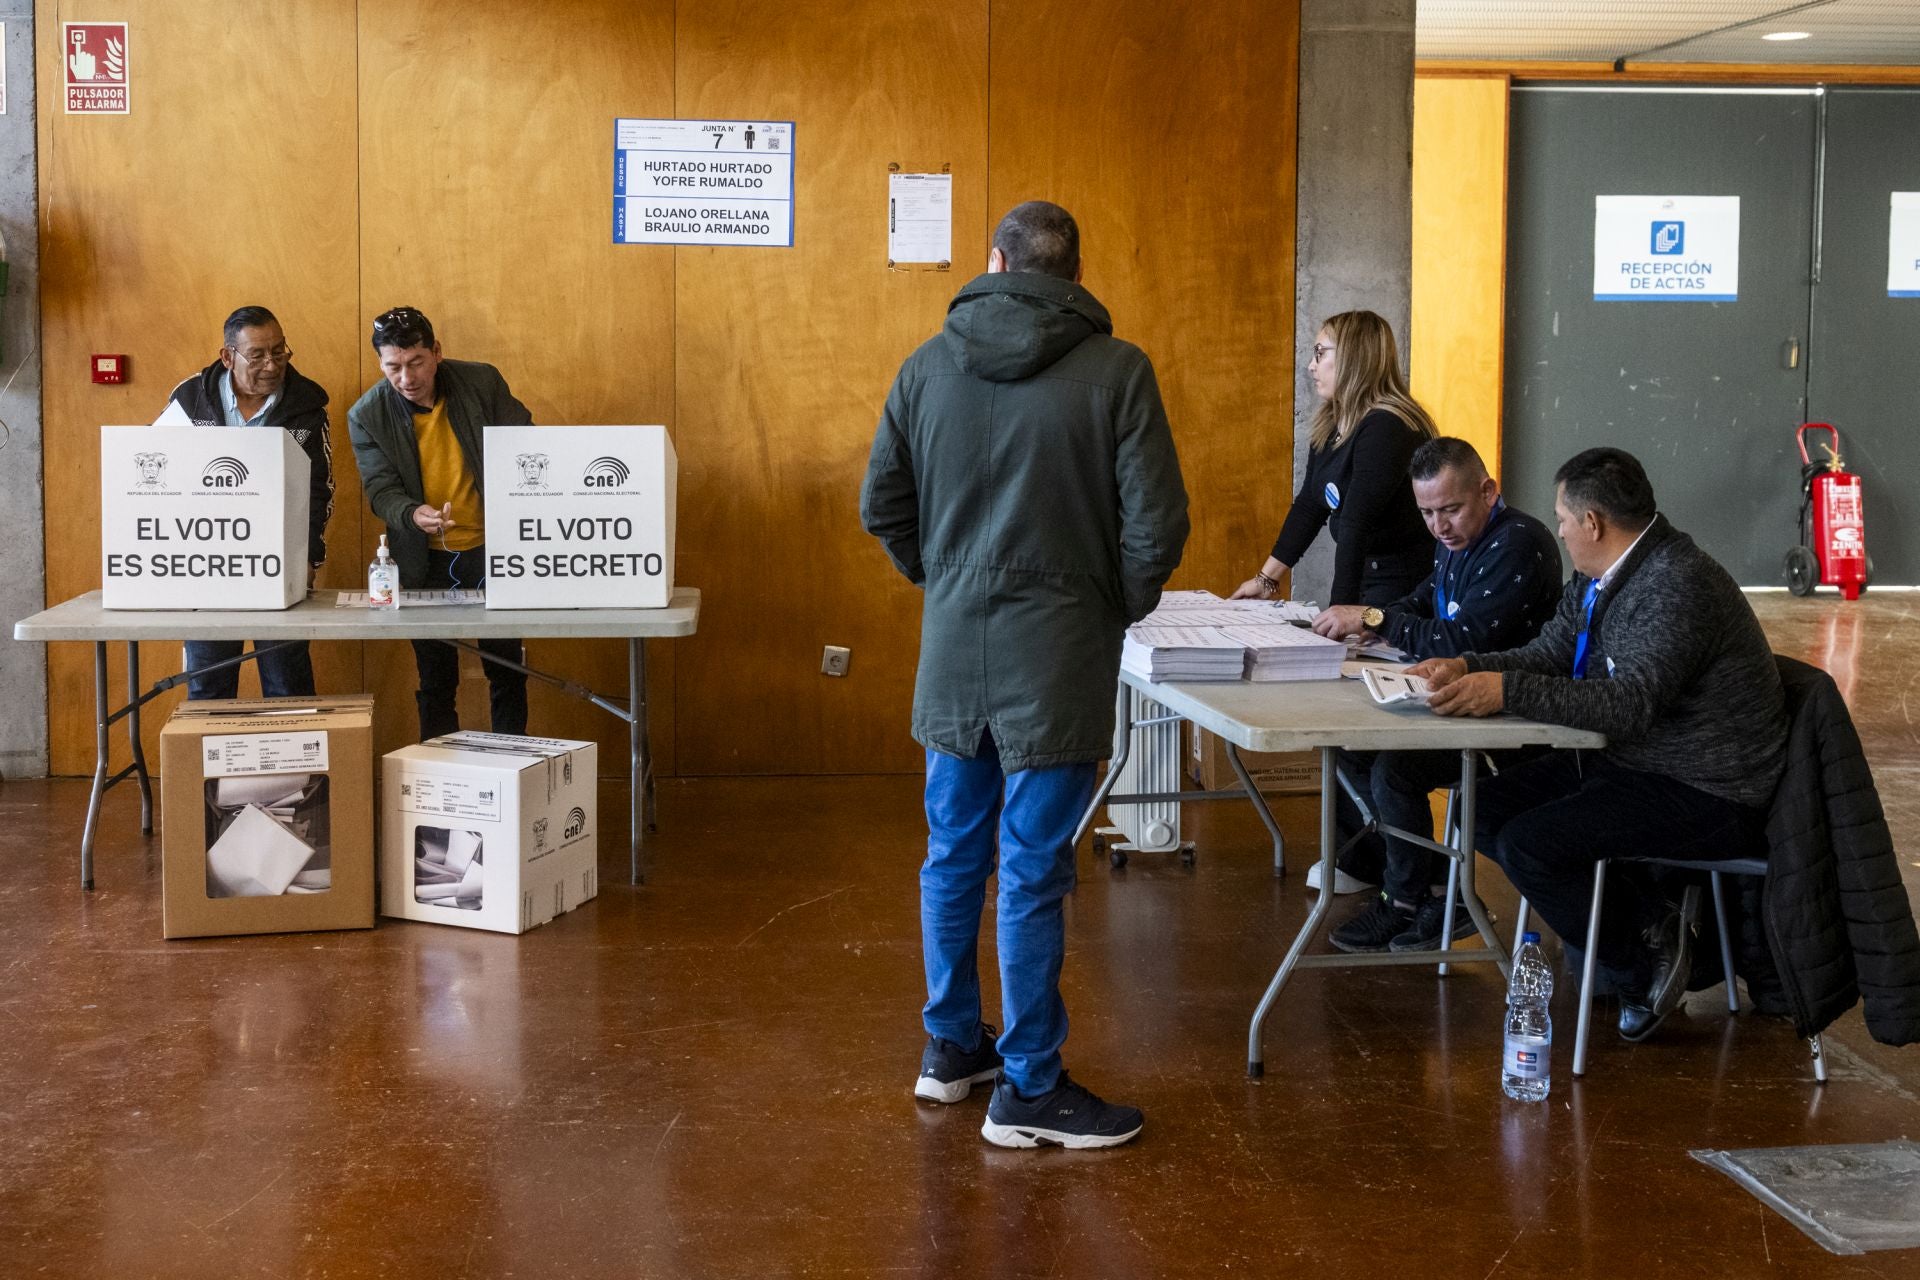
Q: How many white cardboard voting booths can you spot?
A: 2